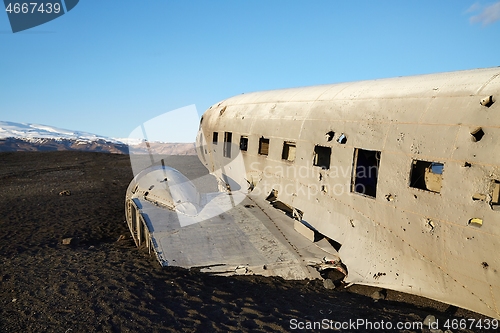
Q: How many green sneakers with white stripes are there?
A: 0